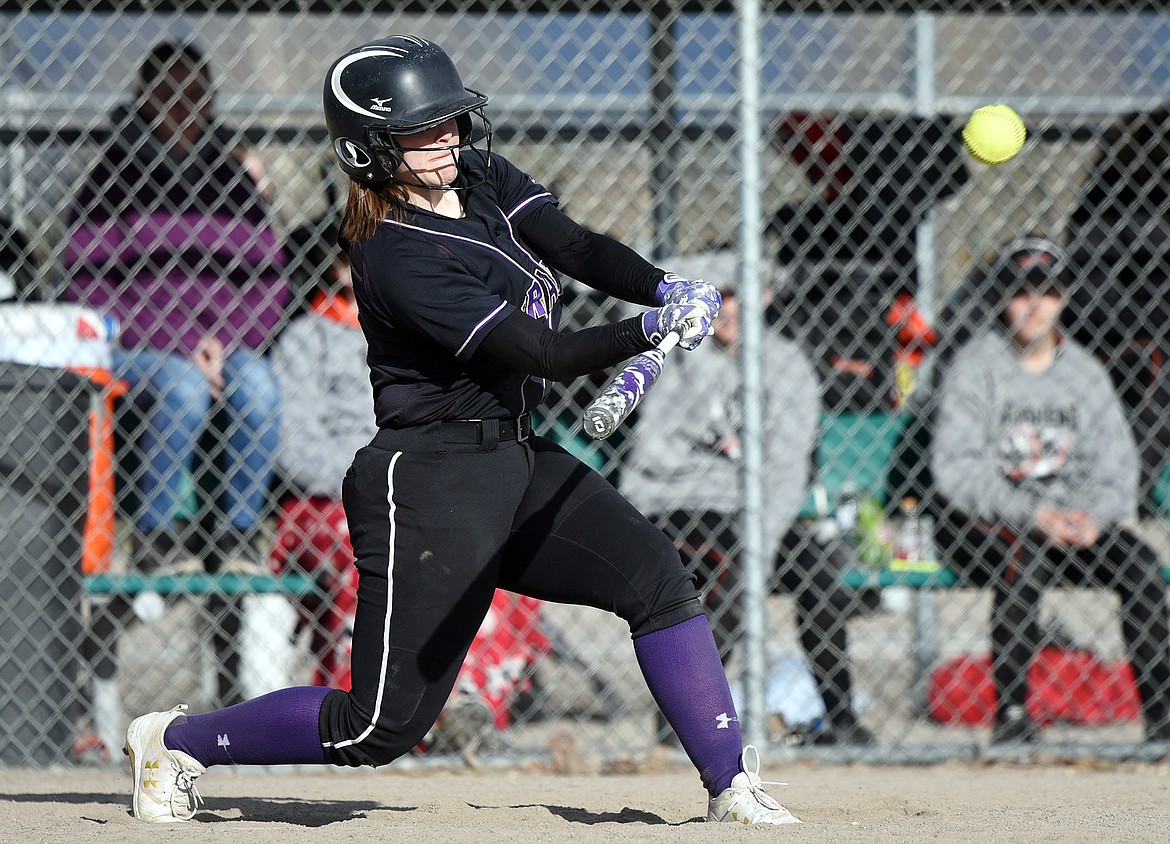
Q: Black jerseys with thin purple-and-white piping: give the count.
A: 1